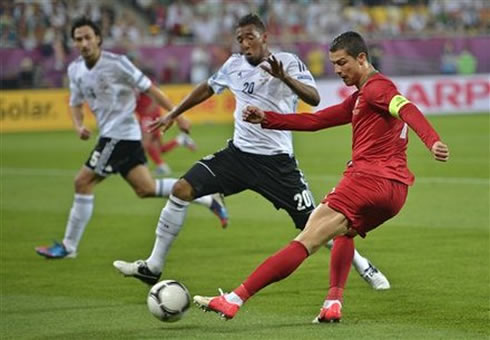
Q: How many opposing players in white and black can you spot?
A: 2